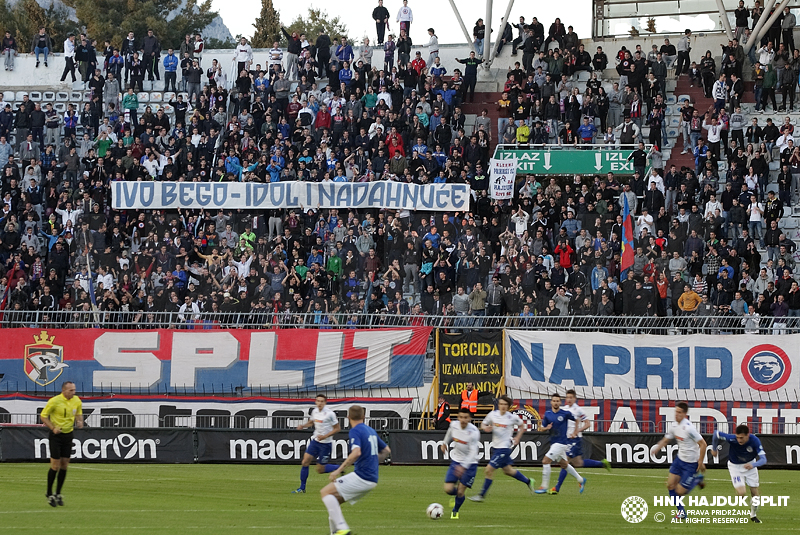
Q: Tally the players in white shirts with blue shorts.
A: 5